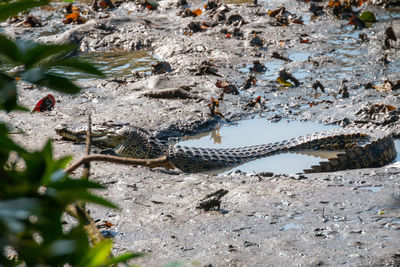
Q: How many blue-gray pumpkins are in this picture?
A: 0